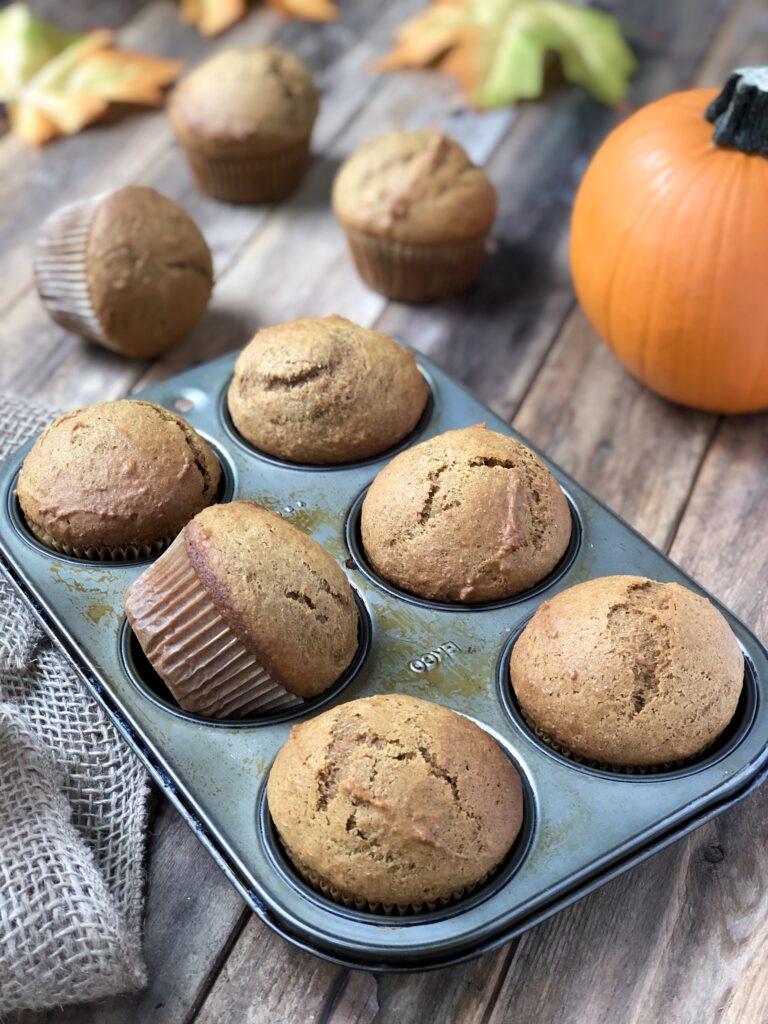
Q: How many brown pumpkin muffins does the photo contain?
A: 9